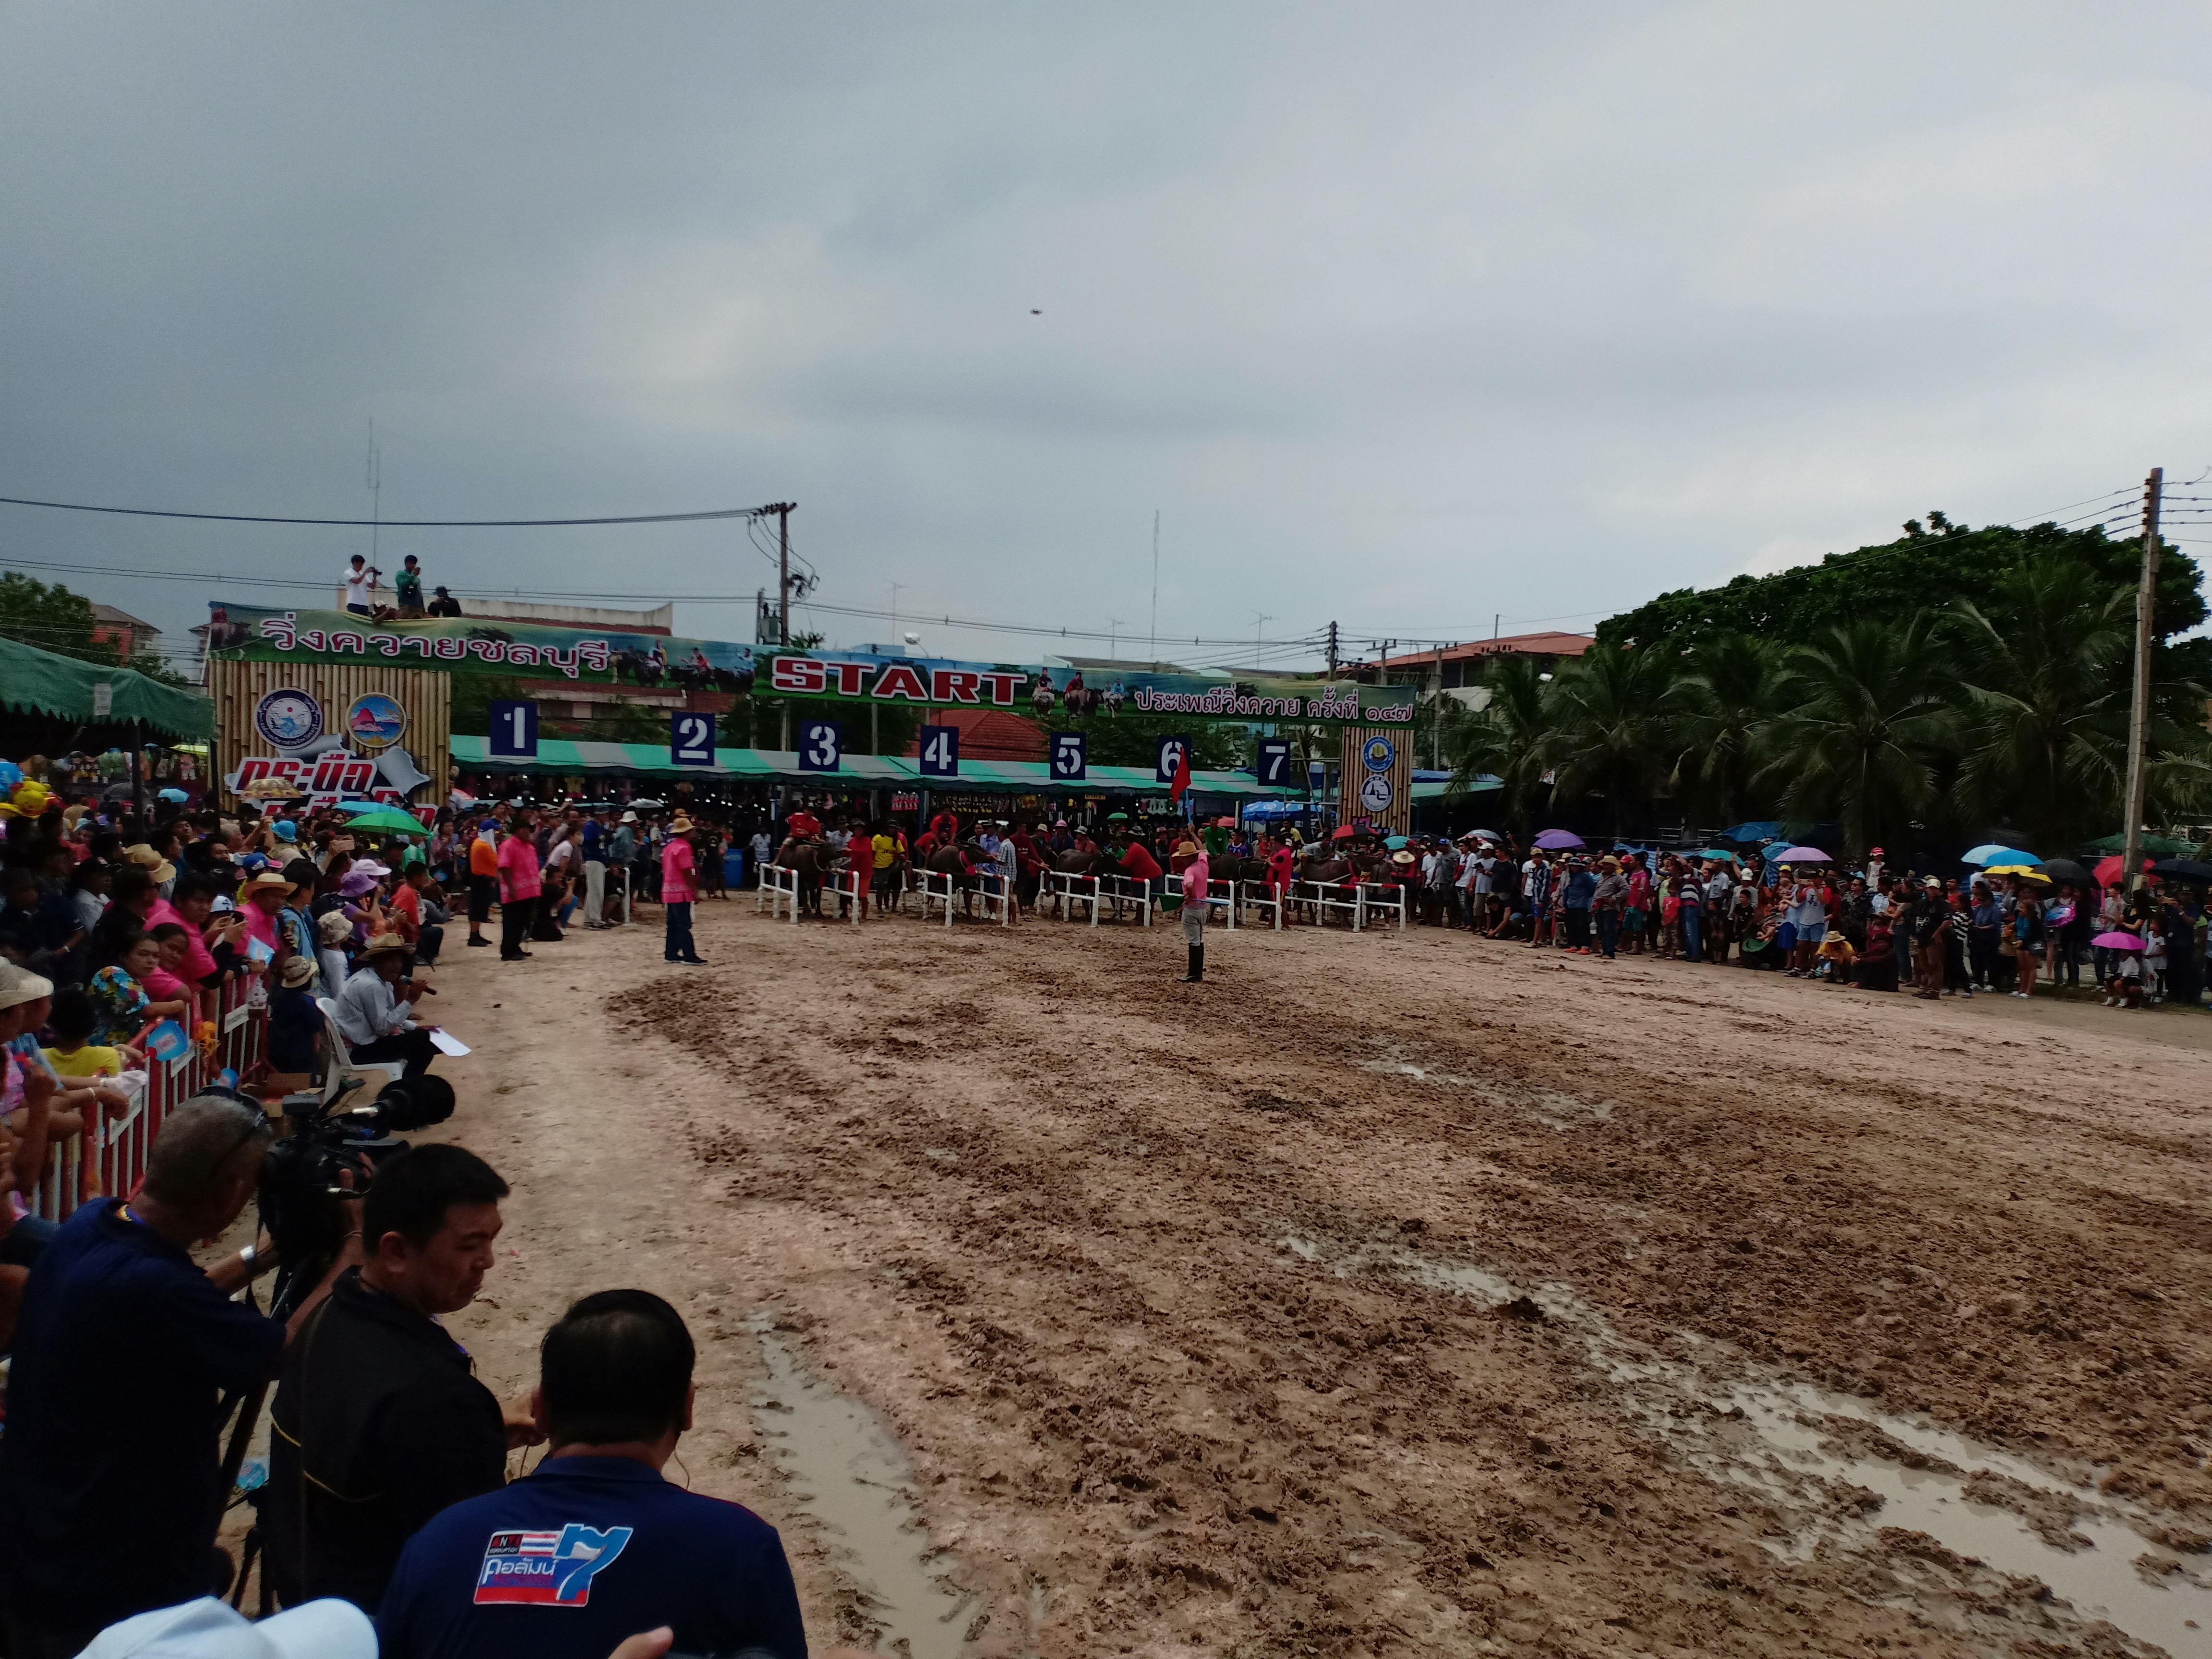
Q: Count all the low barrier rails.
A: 10